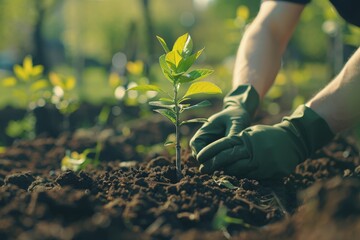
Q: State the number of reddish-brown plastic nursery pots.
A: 0